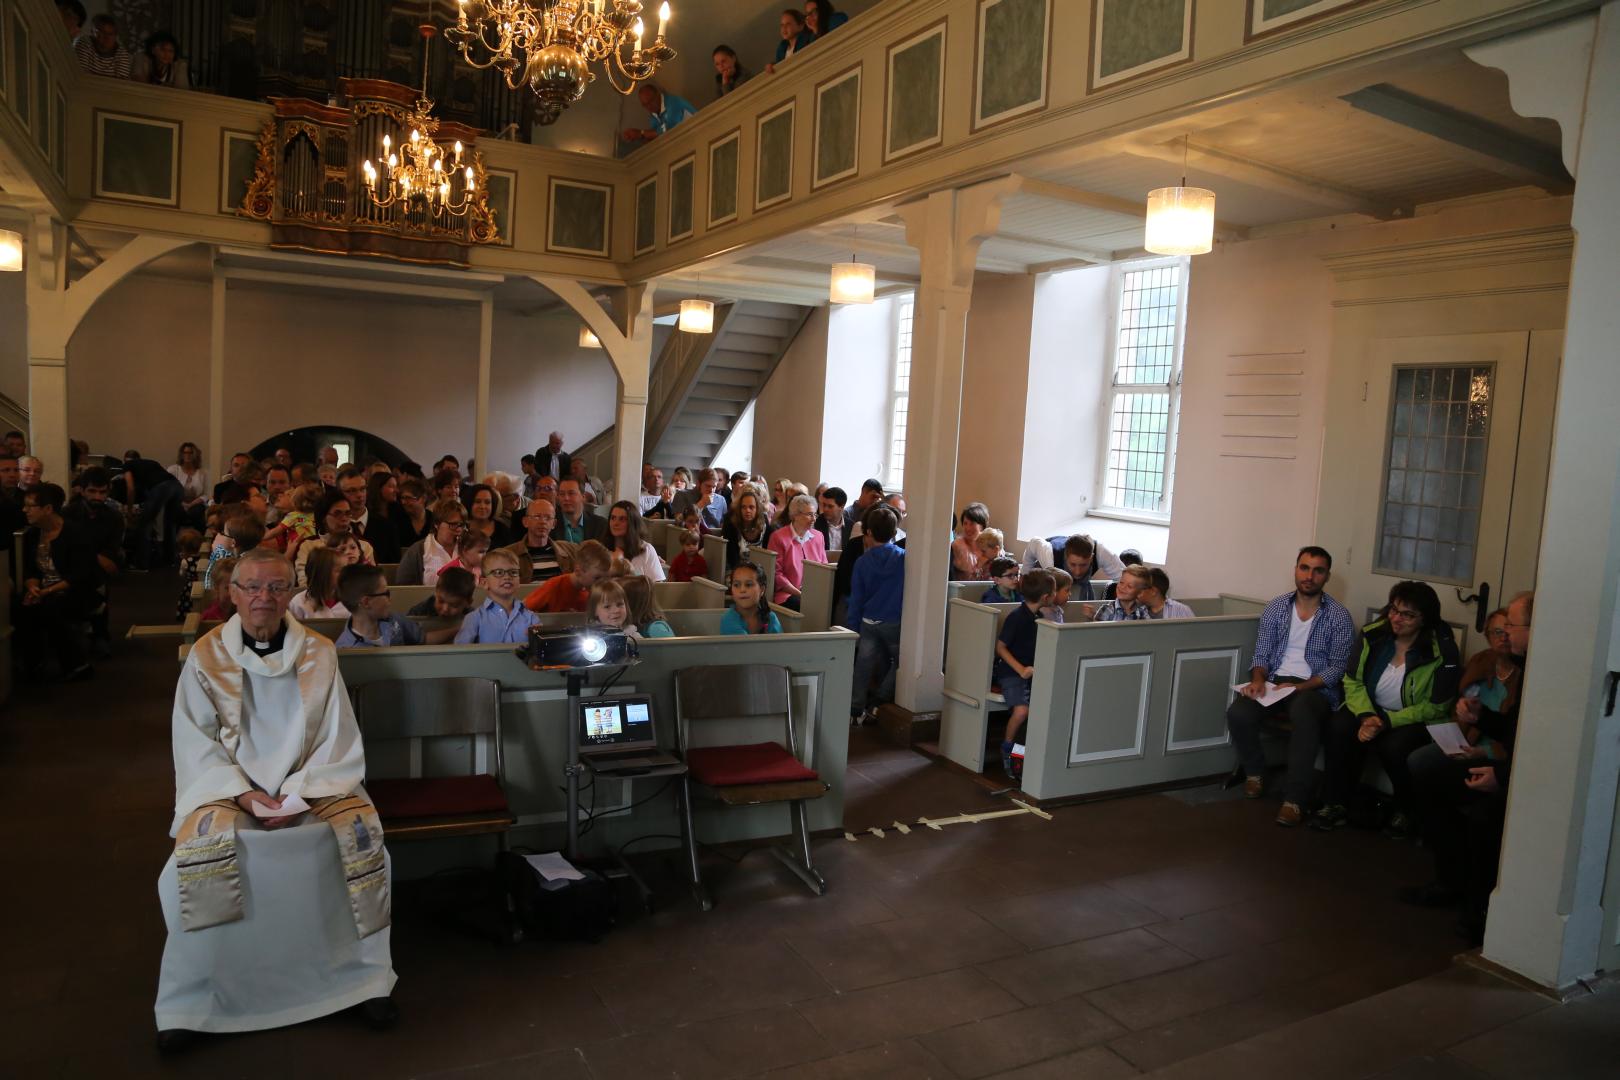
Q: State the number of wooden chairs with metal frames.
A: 2